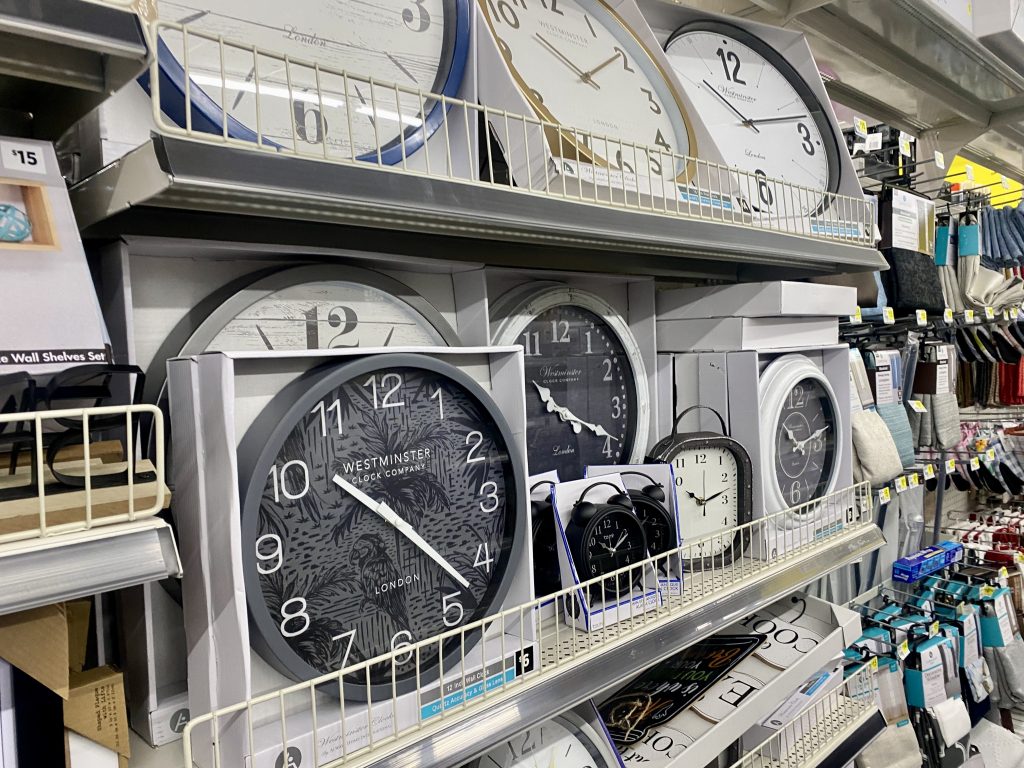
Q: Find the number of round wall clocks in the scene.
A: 8